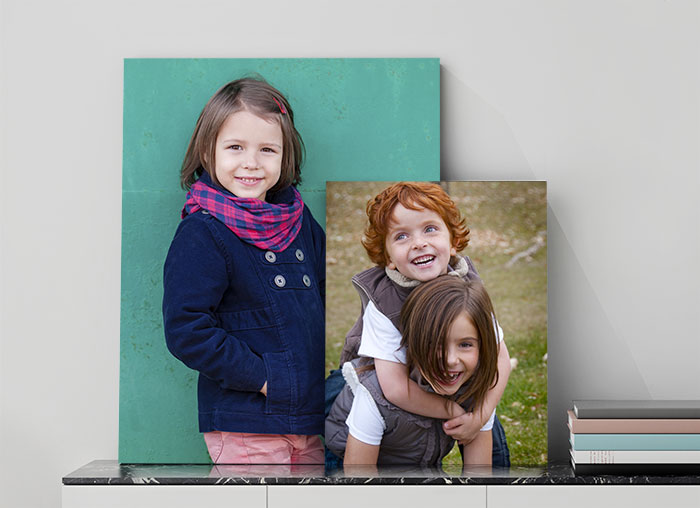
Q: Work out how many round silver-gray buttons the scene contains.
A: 4